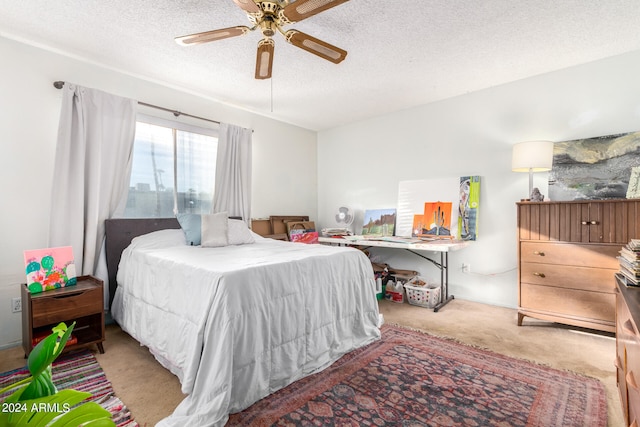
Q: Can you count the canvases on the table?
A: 5